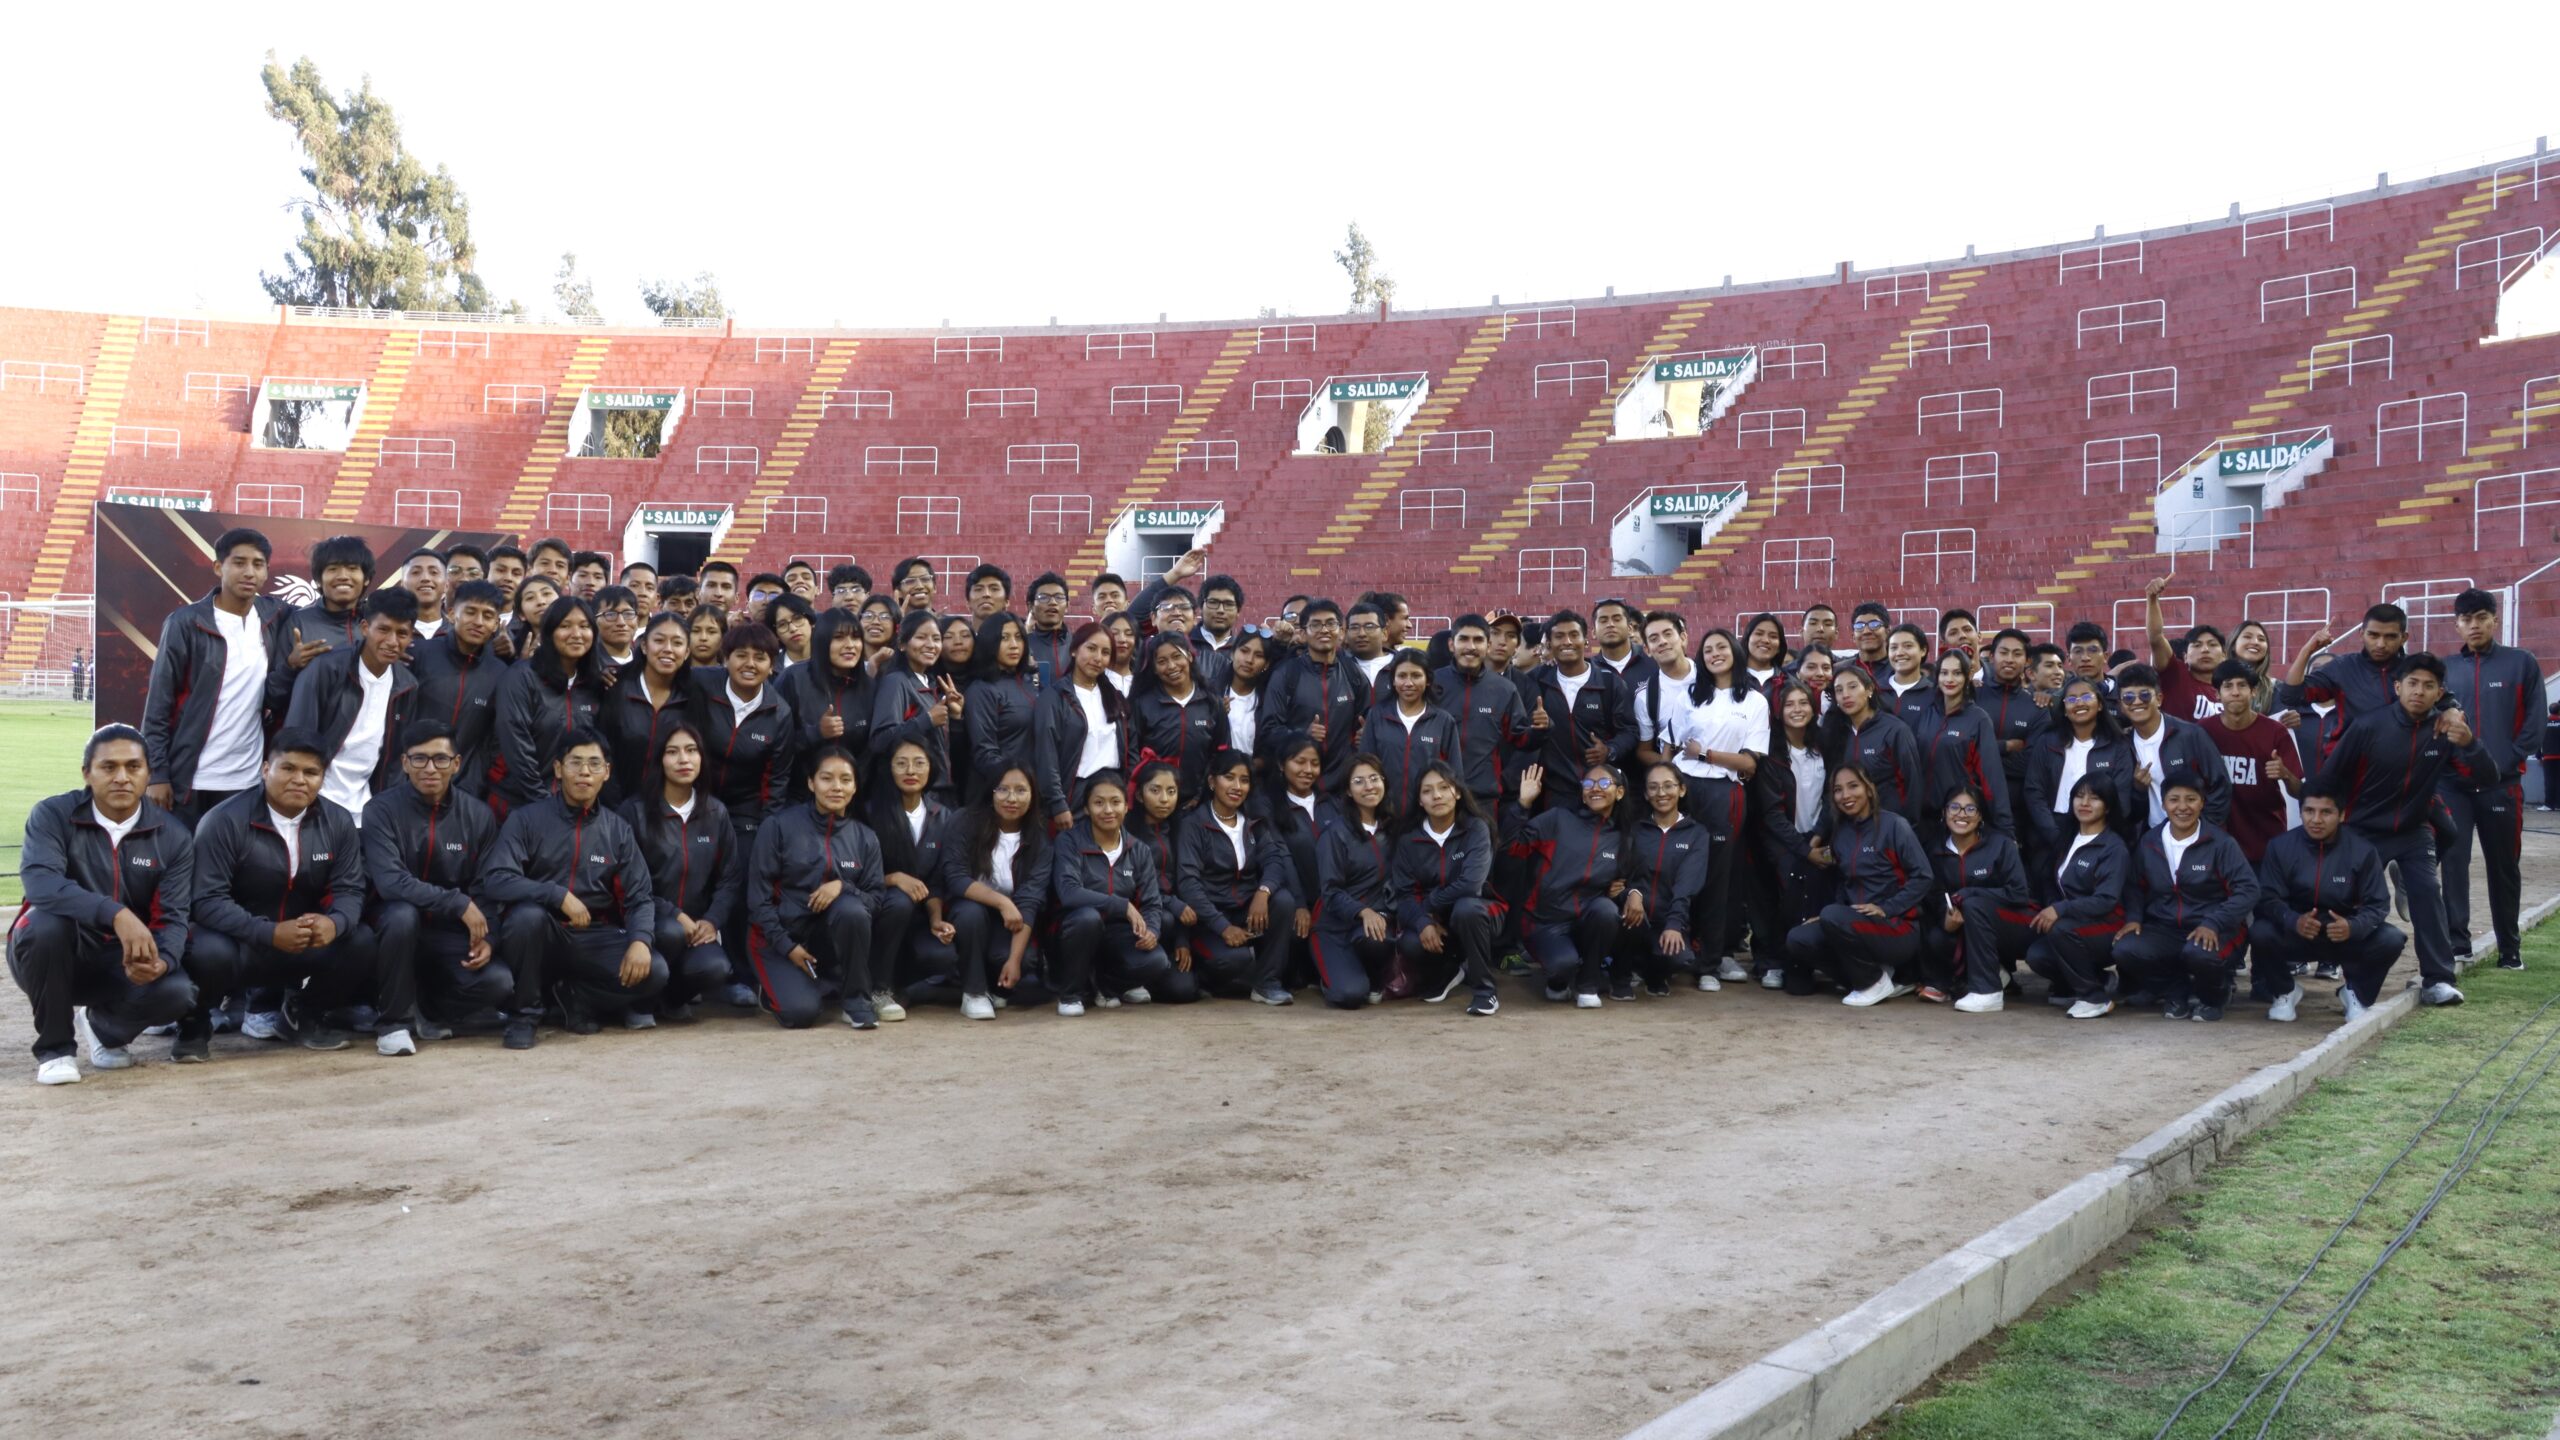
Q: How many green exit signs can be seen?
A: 9